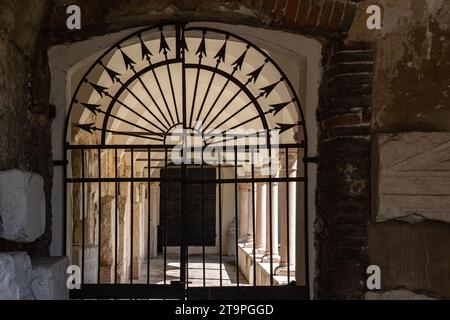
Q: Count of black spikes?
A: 15